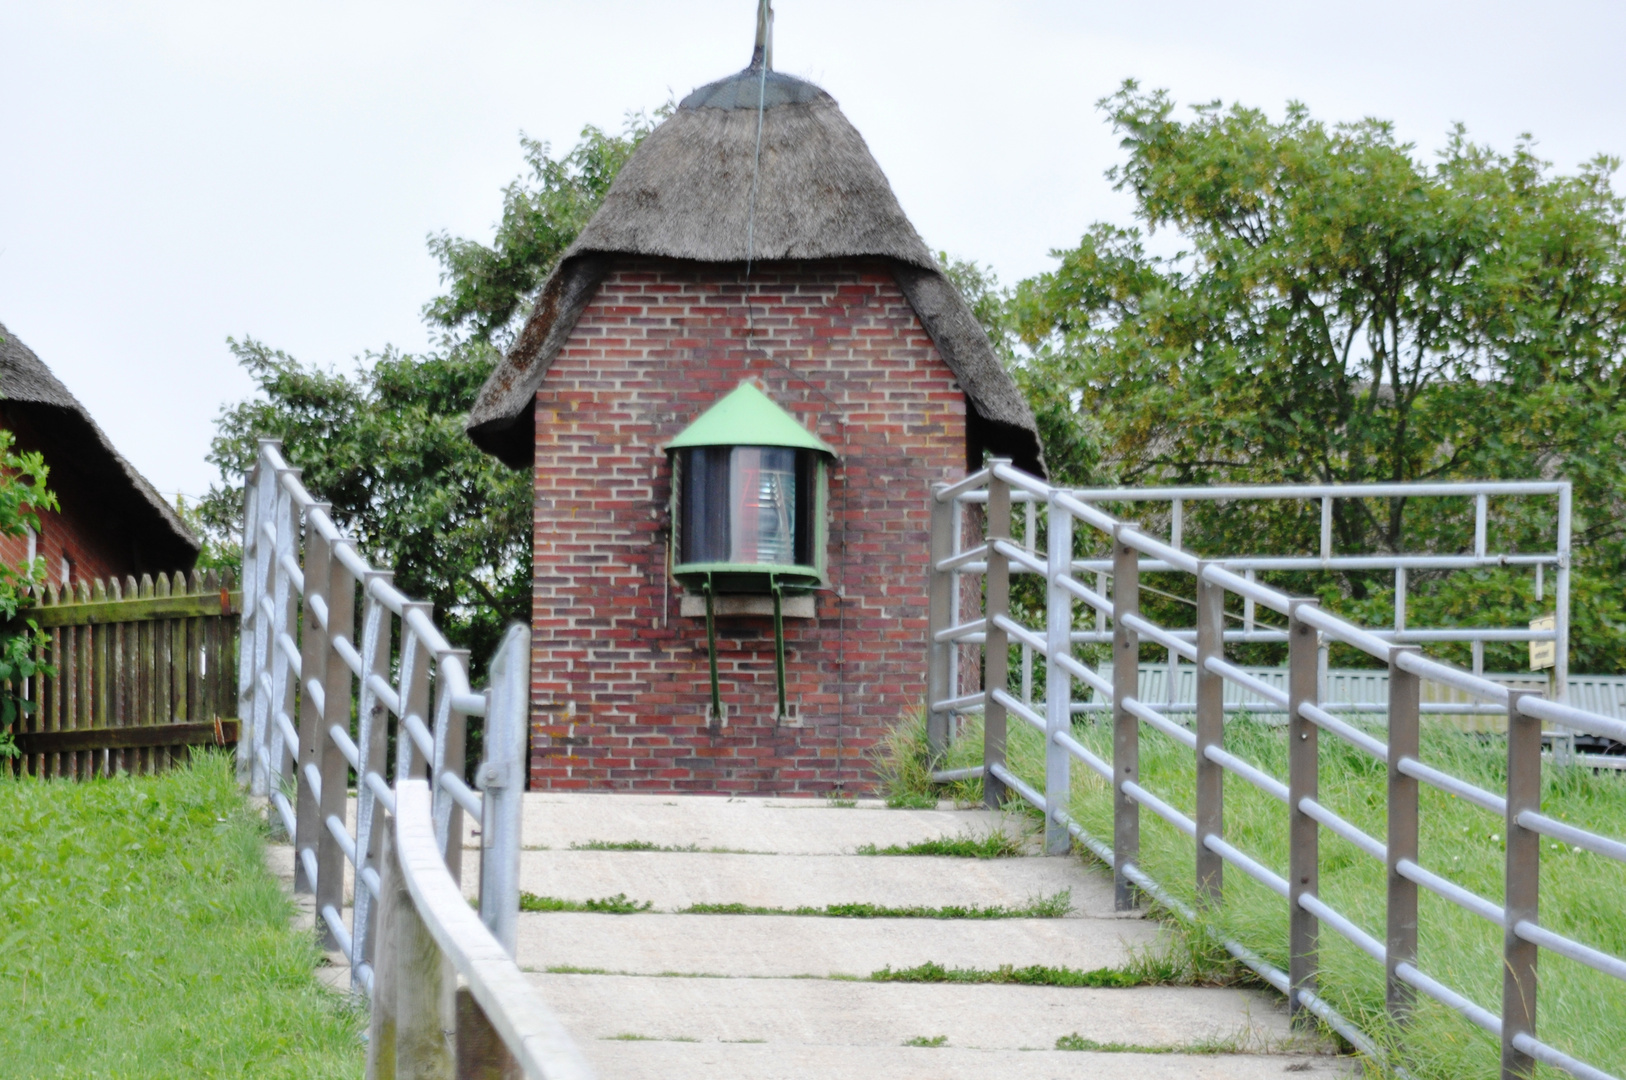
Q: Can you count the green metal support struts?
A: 2